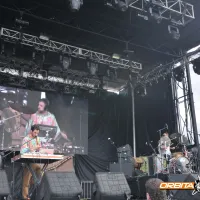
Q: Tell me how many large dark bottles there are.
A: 0